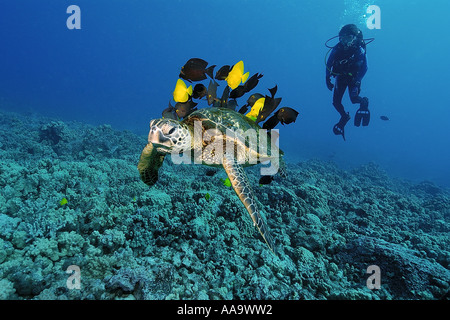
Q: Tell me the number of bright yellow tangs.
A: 3